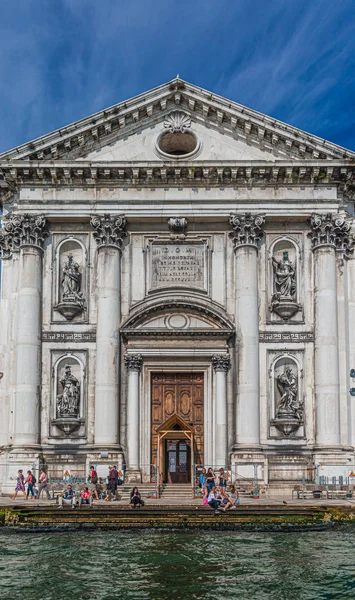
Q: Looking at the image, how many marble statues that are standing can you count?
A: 4